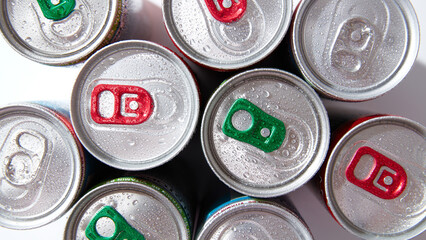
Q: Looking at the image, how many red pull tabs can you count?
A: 3